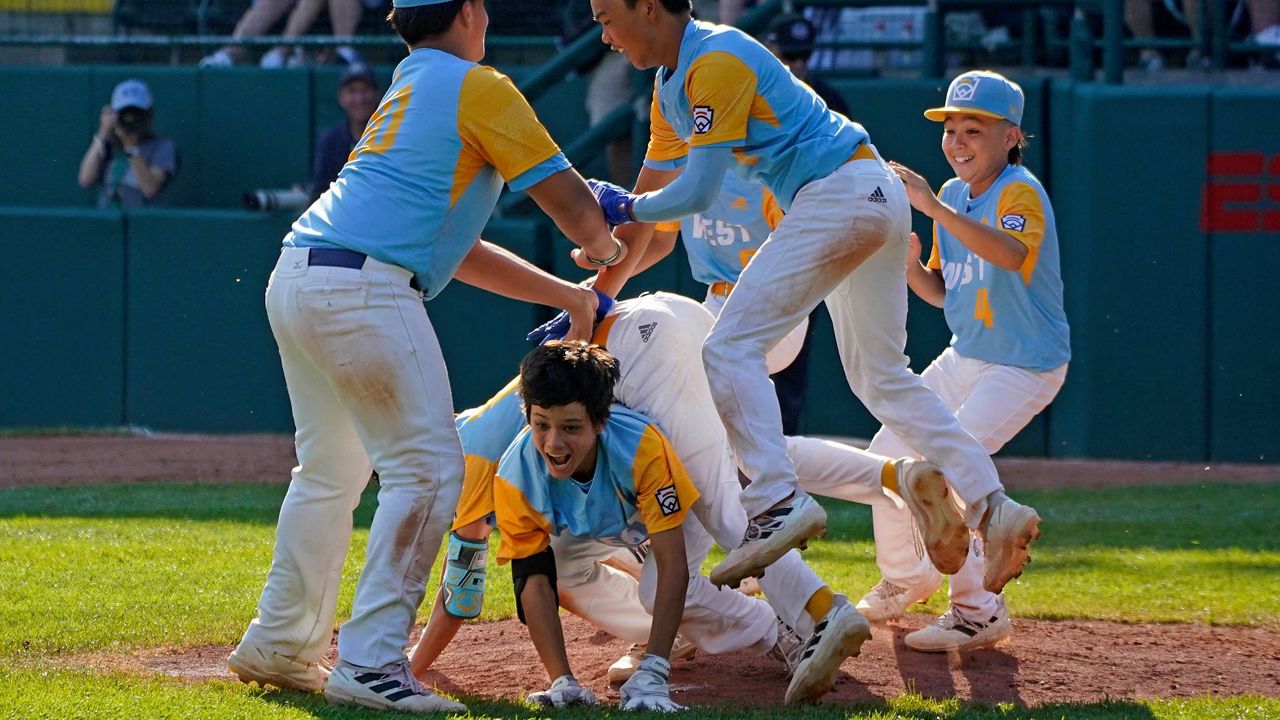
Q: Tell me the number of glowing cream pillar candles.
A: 0